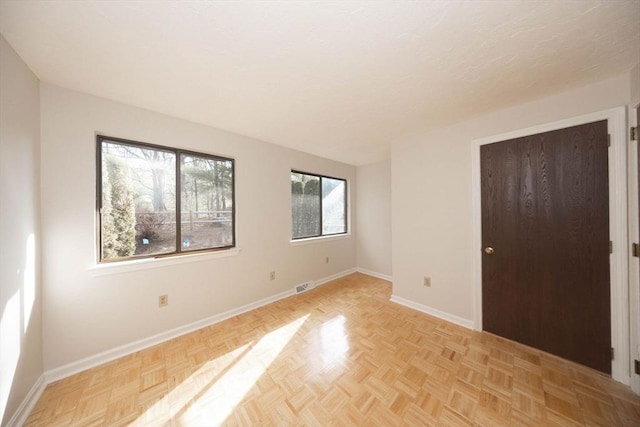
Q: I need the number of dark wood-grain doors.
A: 1